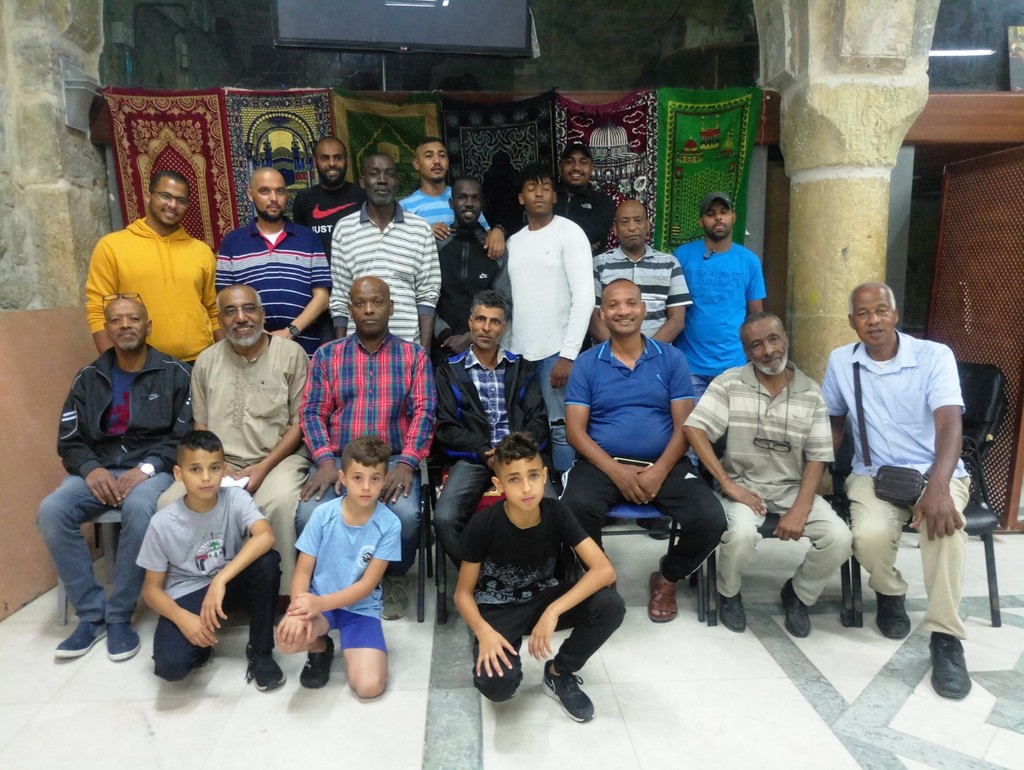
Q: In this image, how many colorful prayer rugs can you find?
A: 6